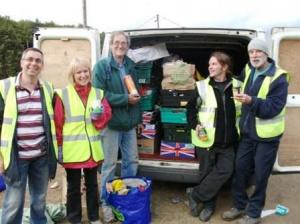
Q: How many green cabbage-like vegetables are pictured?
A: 0